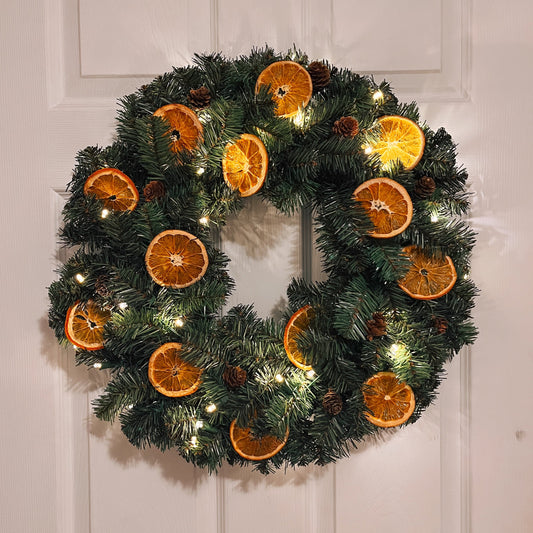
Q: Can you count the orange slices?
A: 13